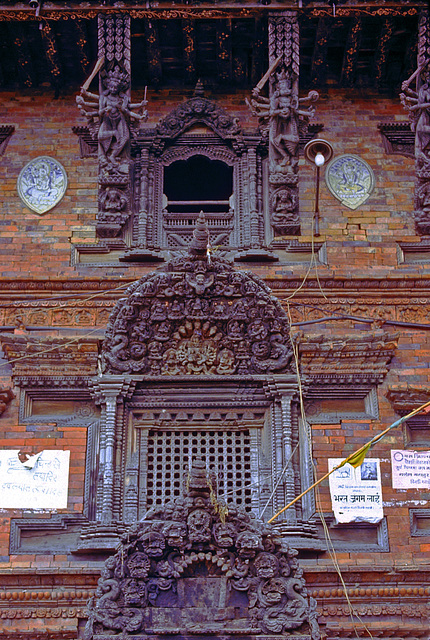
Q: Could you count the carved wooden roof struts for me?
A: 3